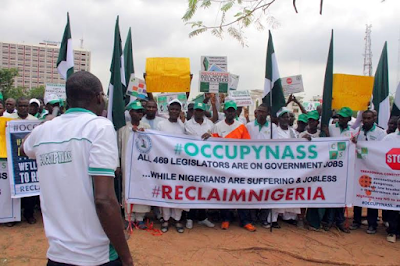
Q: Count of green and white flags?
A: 7